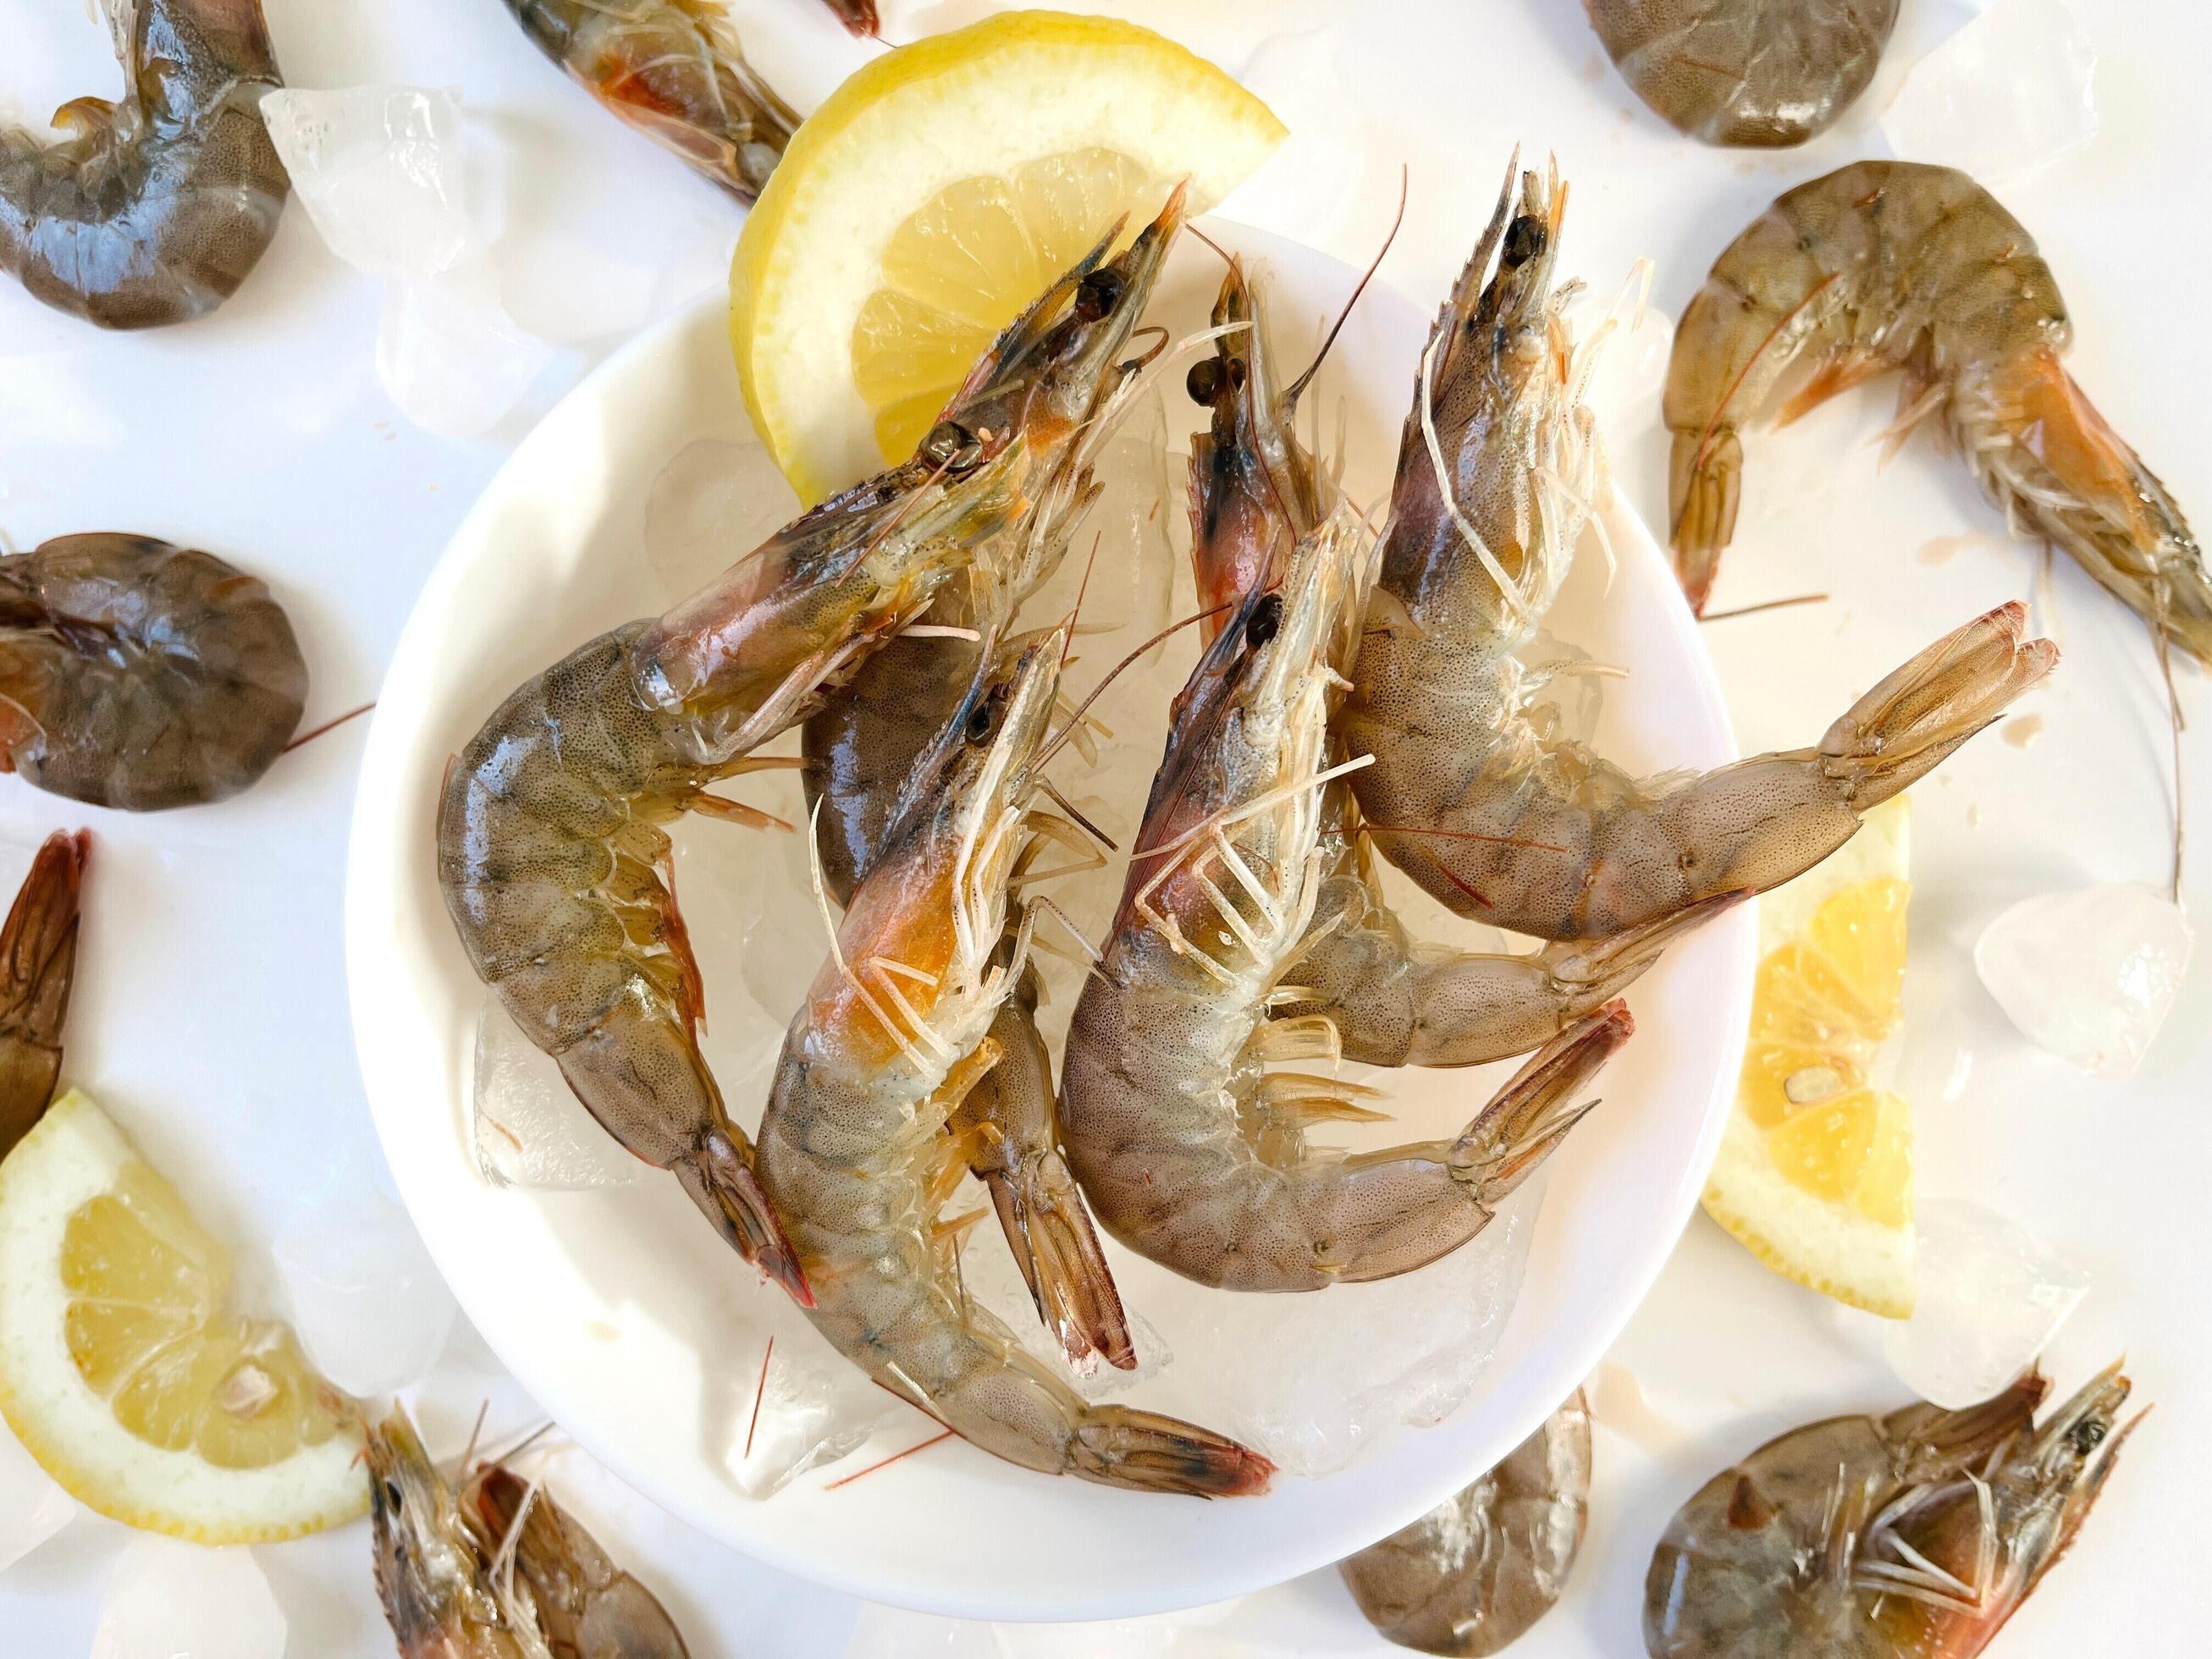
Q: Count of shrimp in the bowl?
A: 6